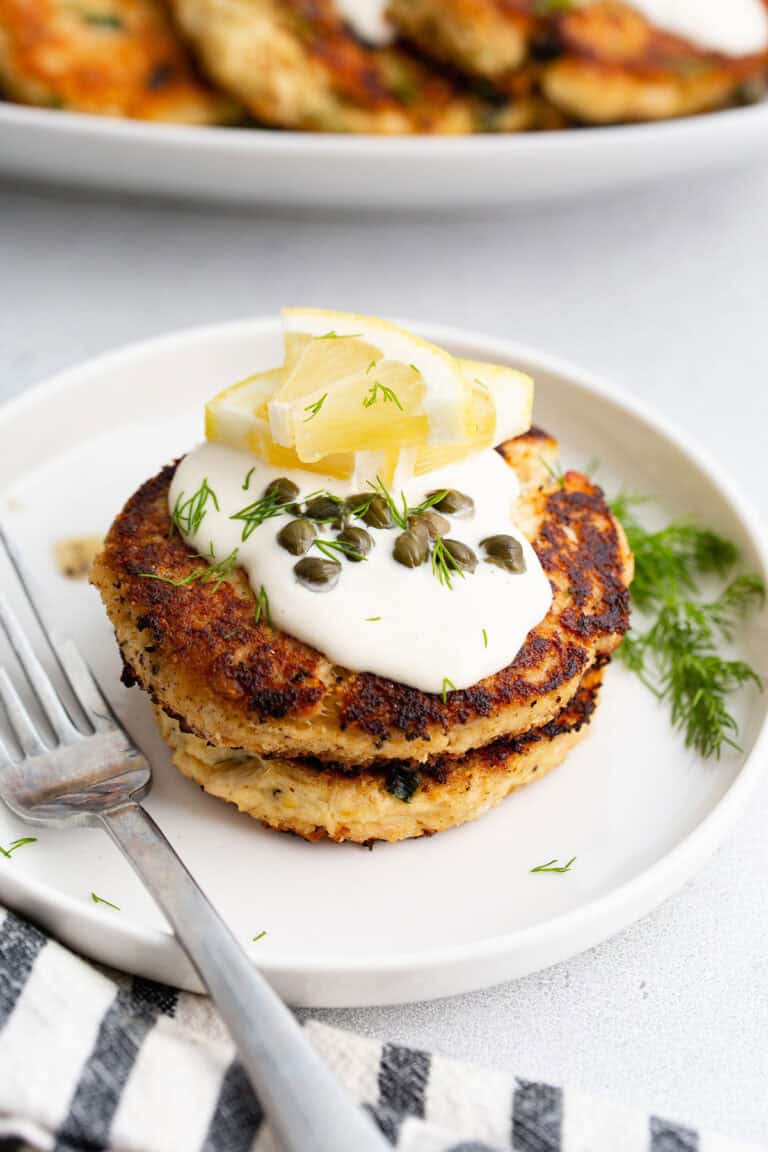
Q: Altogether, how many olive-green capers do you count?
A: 12